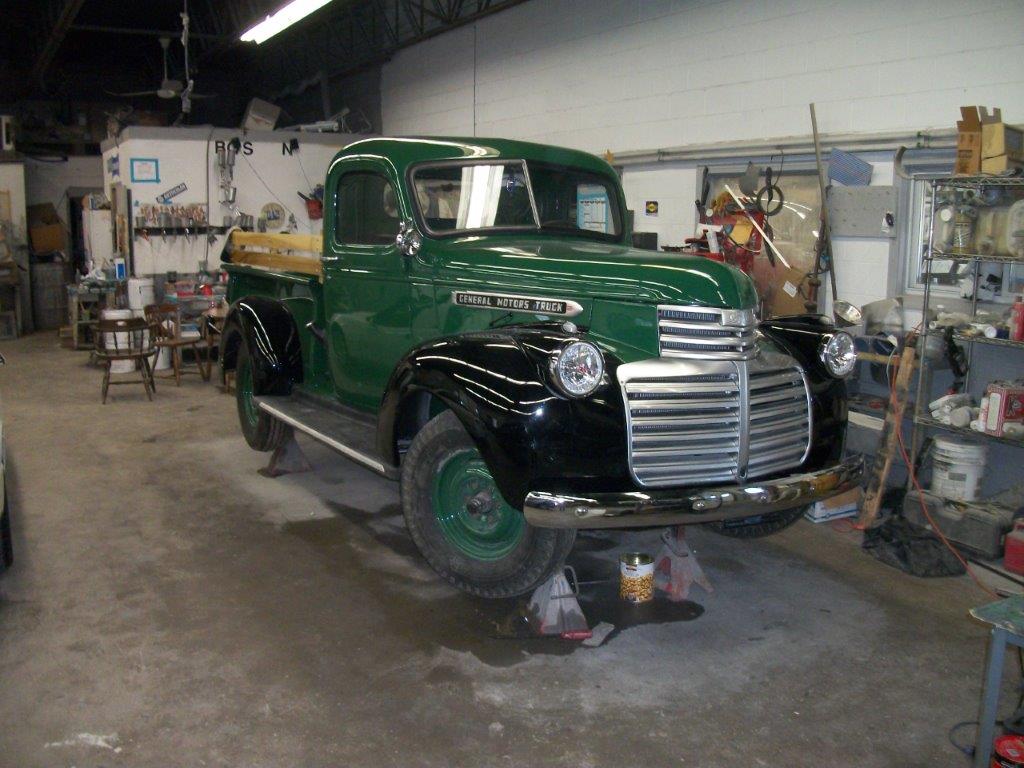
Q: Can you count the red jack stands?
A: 3